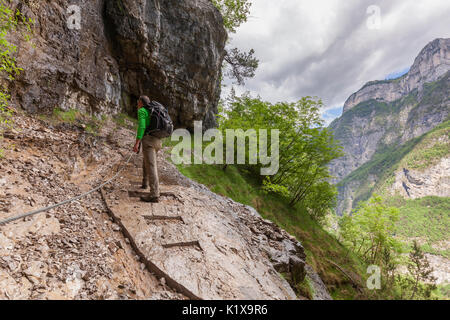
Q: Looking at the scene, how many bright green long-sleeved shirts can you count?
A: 1